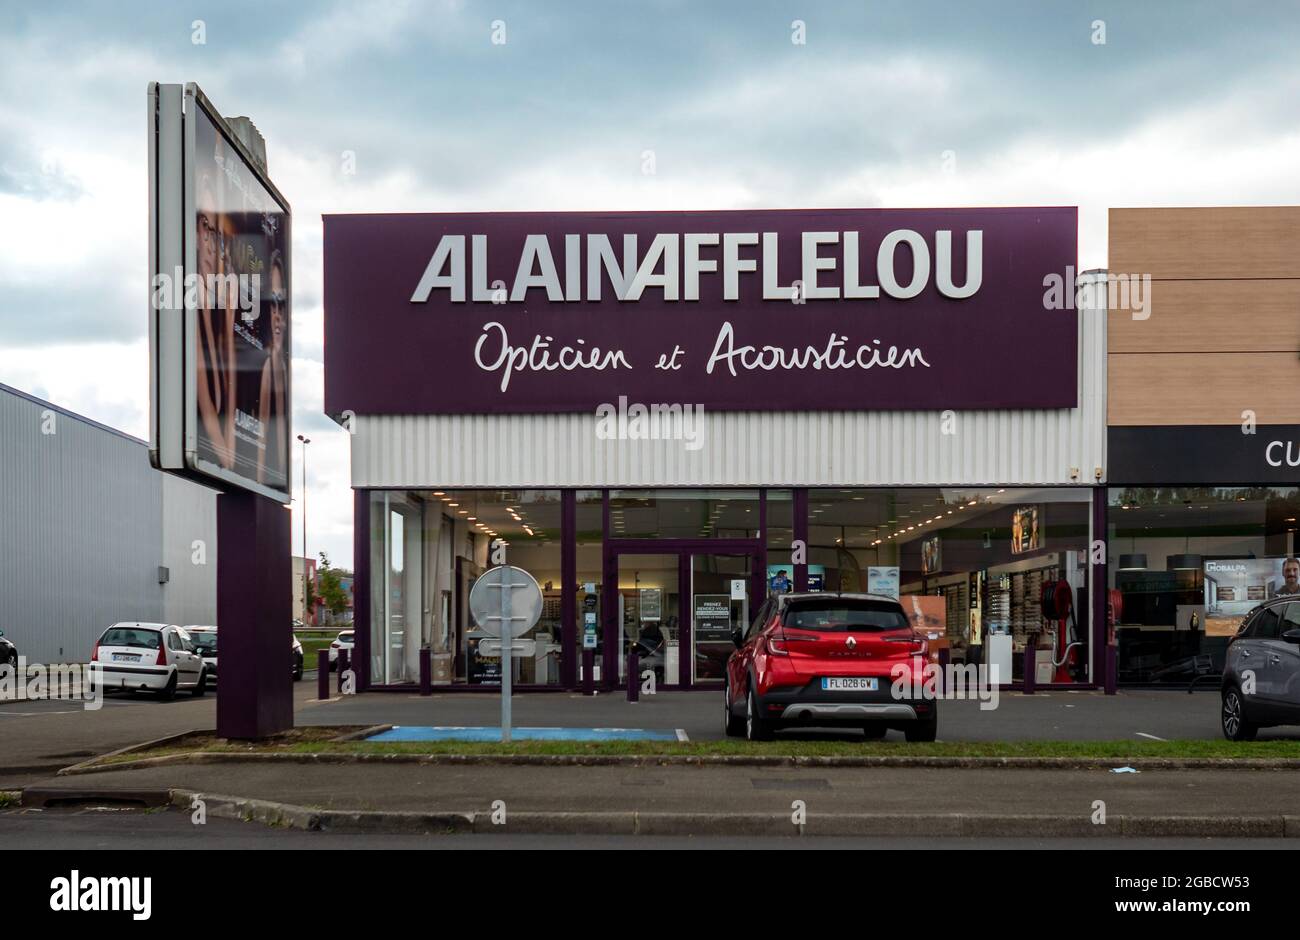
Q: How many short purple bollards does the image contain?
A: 8